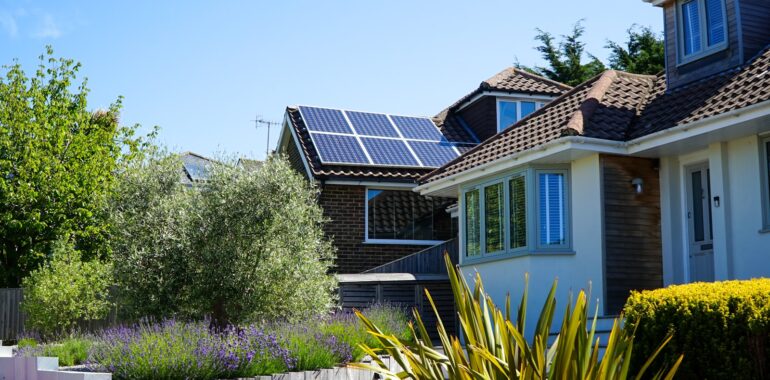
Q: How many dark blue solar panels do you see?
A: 6